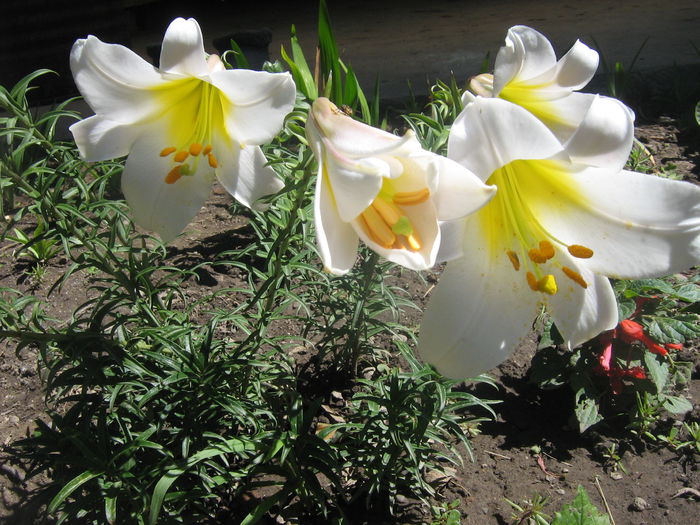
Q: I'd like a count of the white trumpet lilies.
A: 4